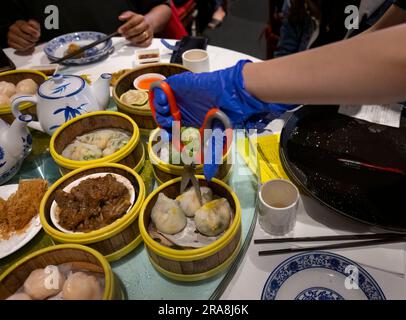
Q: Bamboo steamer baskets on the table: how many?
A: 7